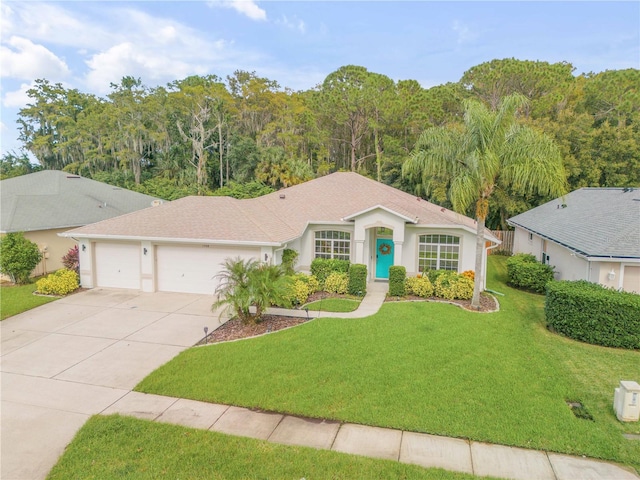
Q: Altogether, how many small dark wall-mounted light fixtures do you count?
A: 3